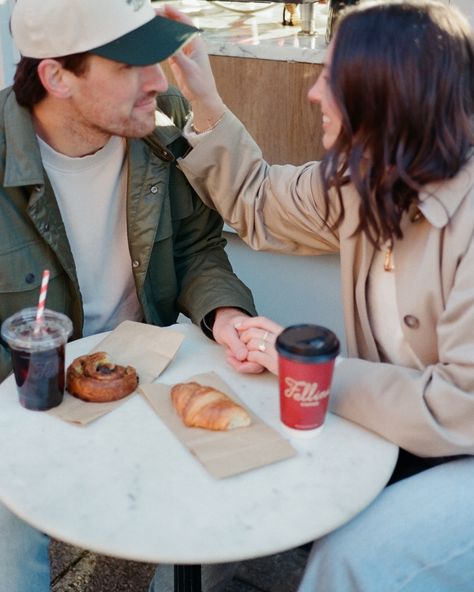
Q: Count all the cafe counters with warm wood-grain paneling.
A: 1